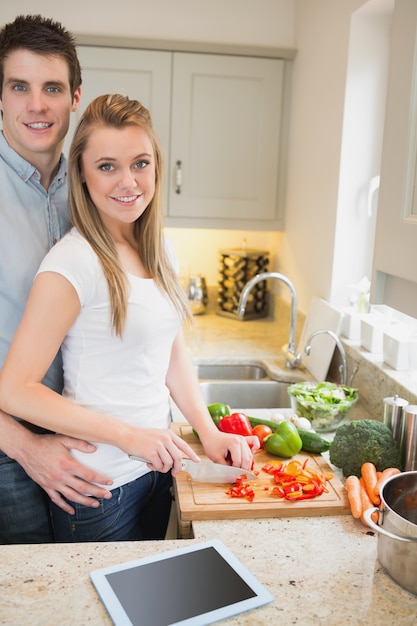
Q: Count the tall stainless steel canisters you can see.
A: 2